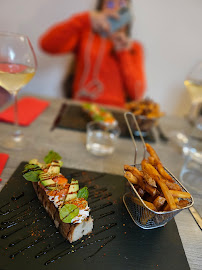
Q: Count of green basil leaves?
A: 4